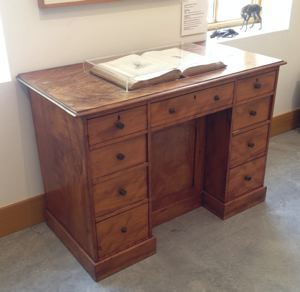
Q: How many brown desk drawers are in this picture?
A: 9